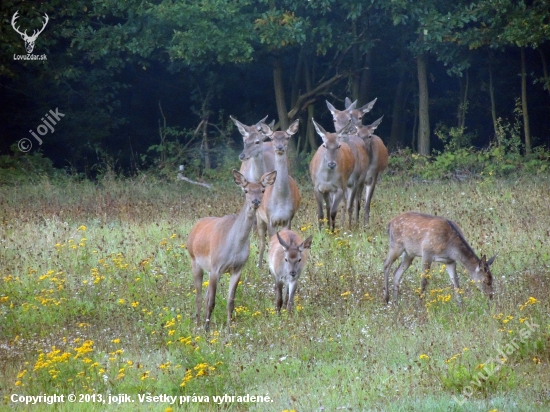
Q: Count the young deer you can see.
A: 2